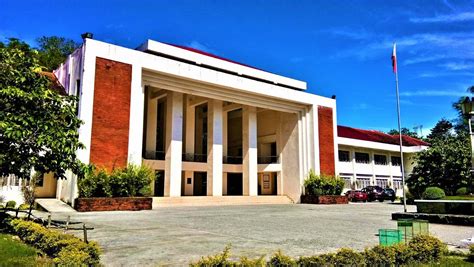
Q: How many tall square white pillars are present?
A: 3